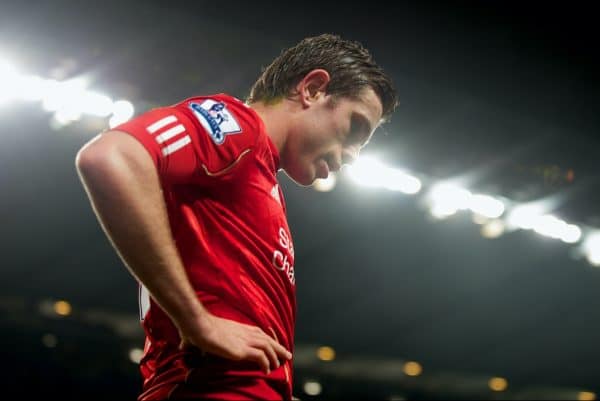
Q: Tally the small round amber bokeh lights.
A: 5